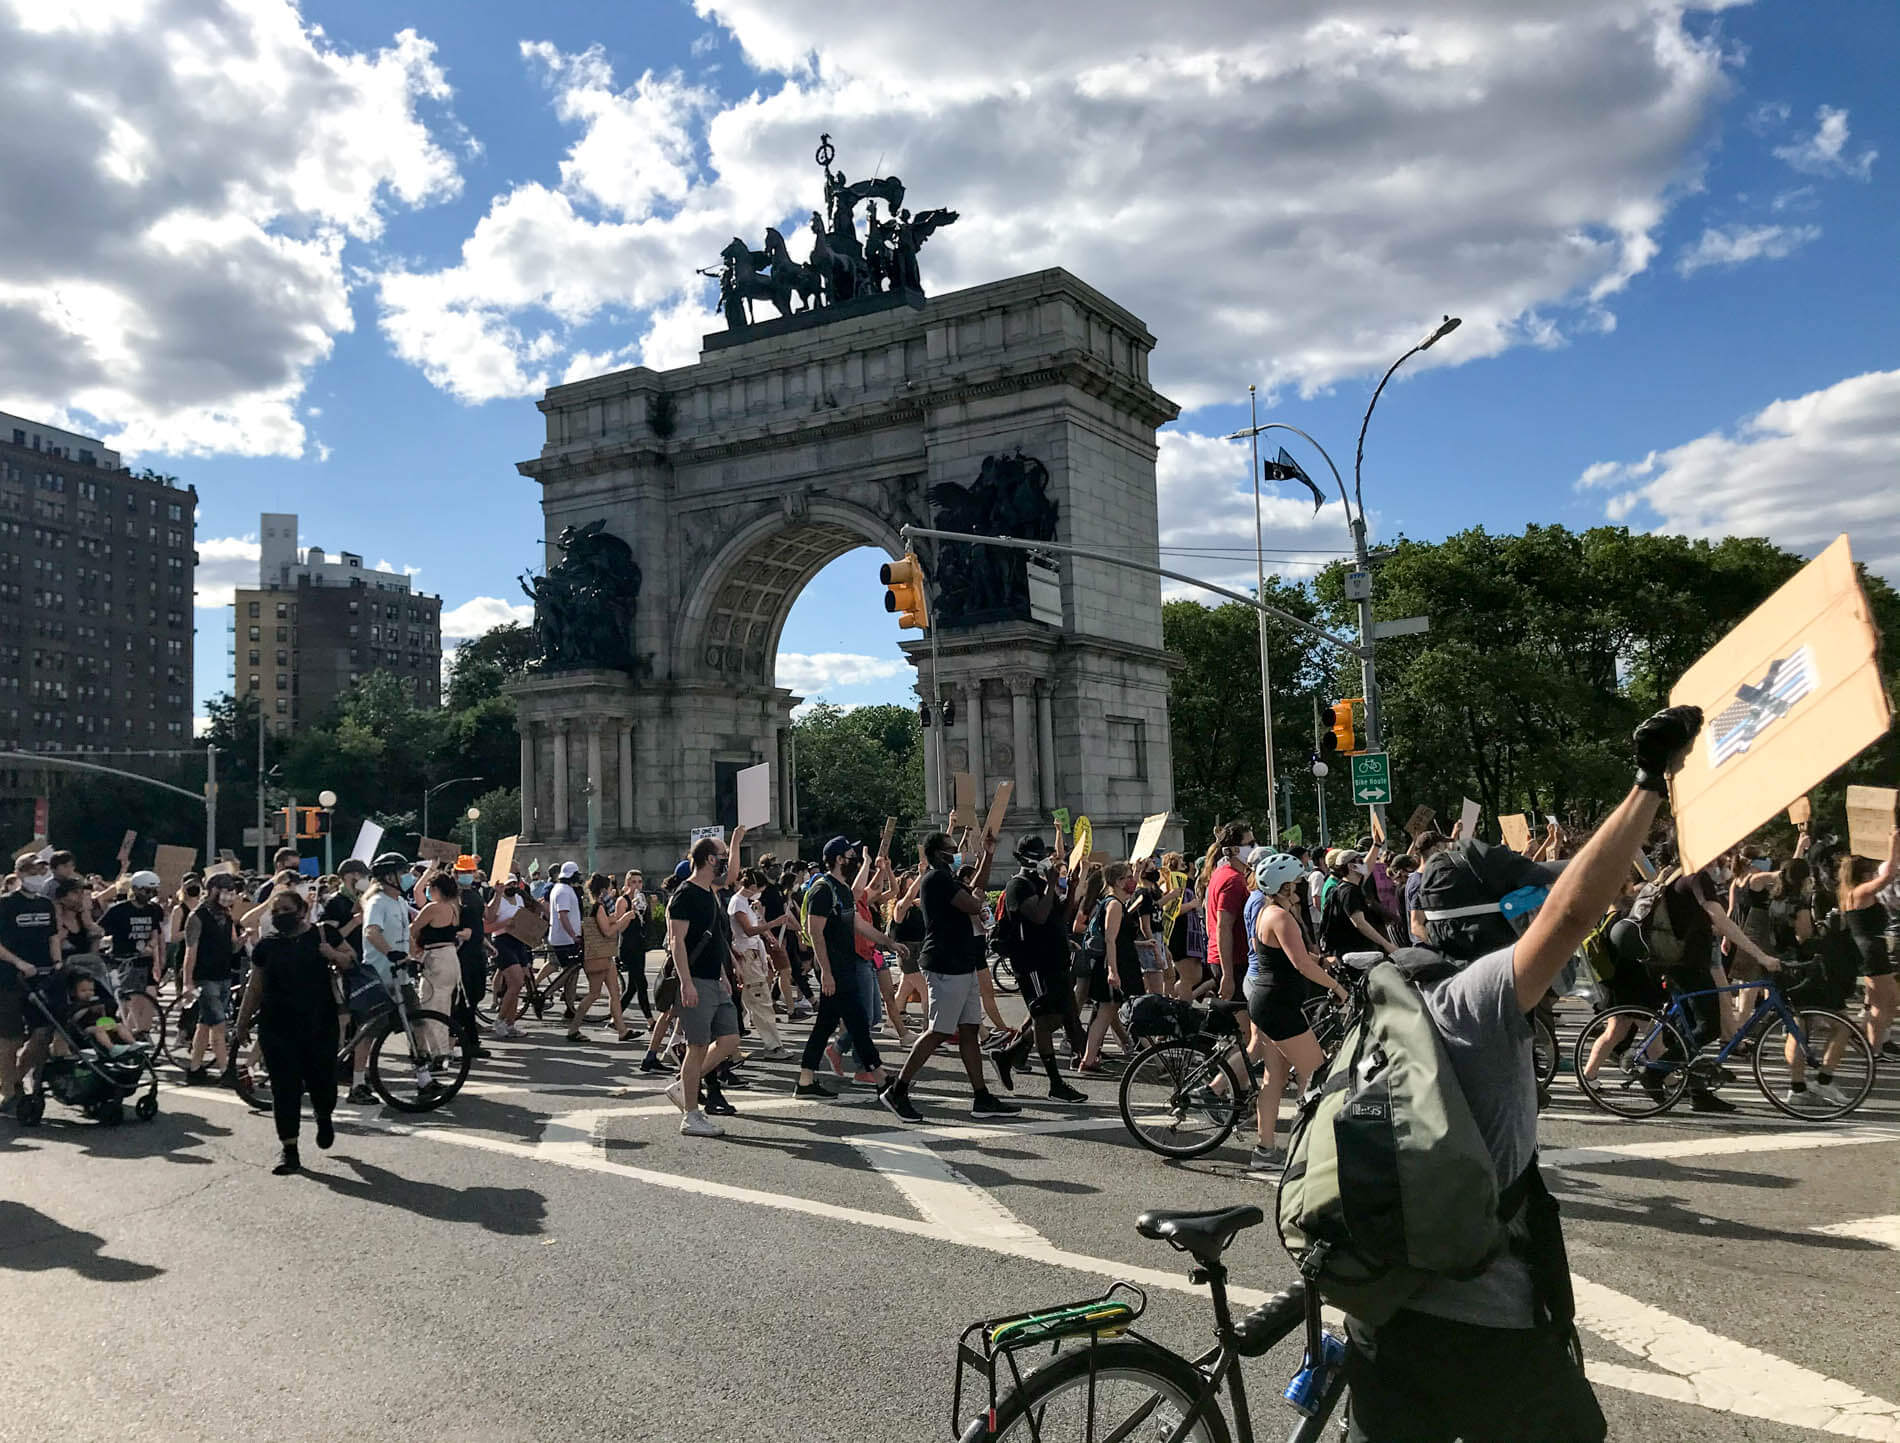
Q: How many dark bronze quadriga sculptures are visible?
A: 1